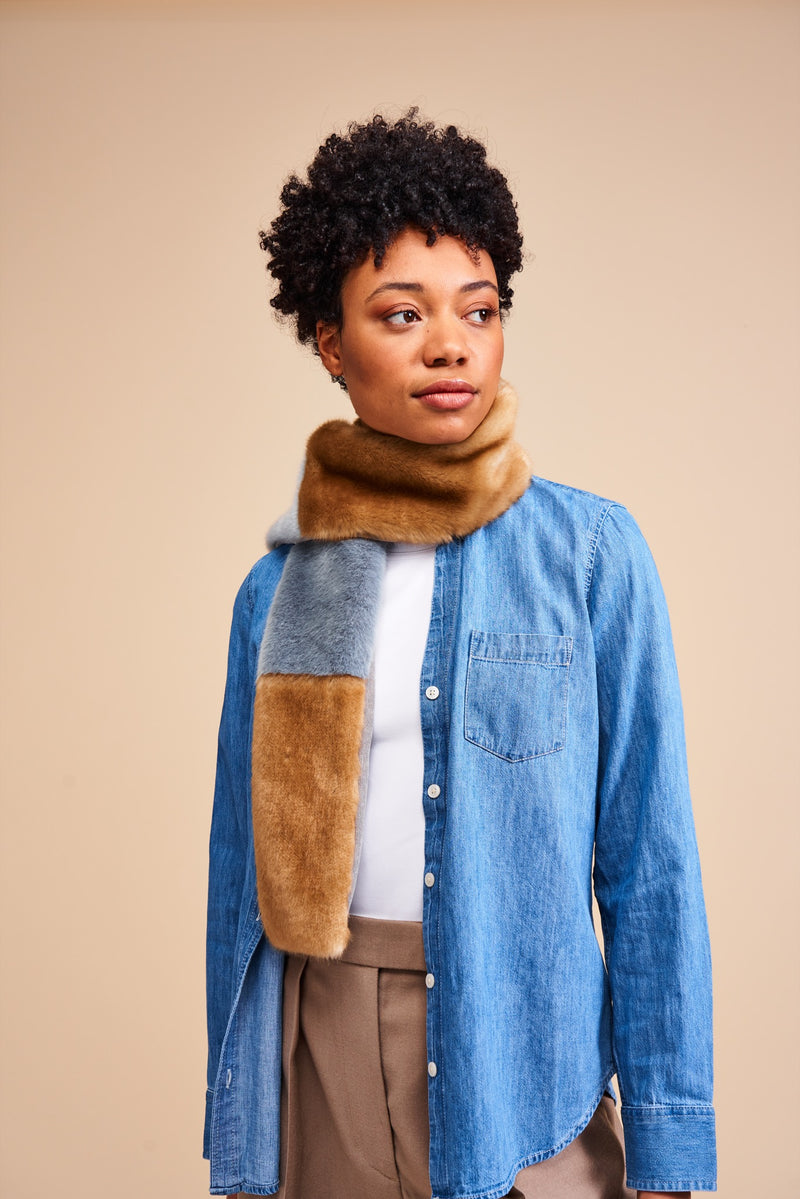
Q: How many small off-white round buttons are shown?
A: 5